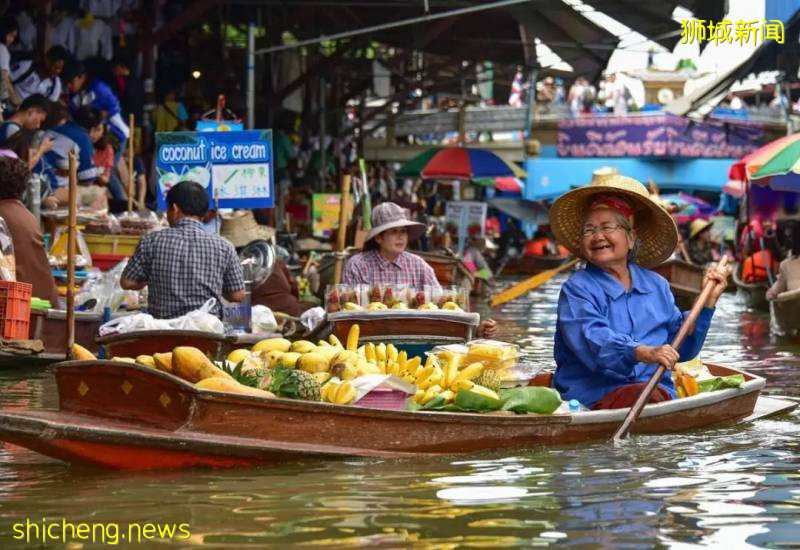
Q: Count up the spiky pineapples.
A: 3